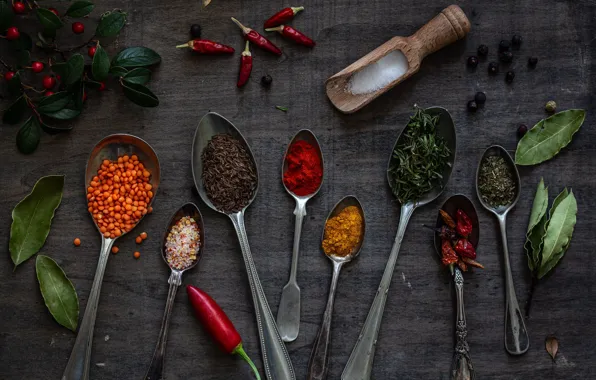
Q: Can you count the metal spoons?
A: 8